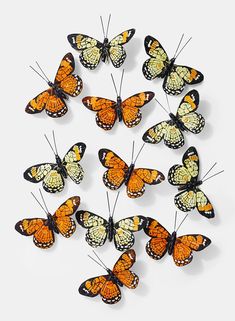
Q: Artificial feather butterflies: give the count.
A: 12